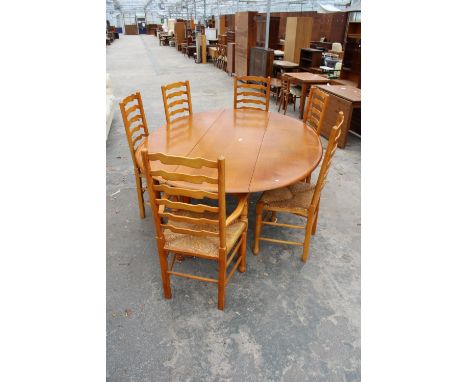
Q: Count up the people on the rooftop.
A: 0